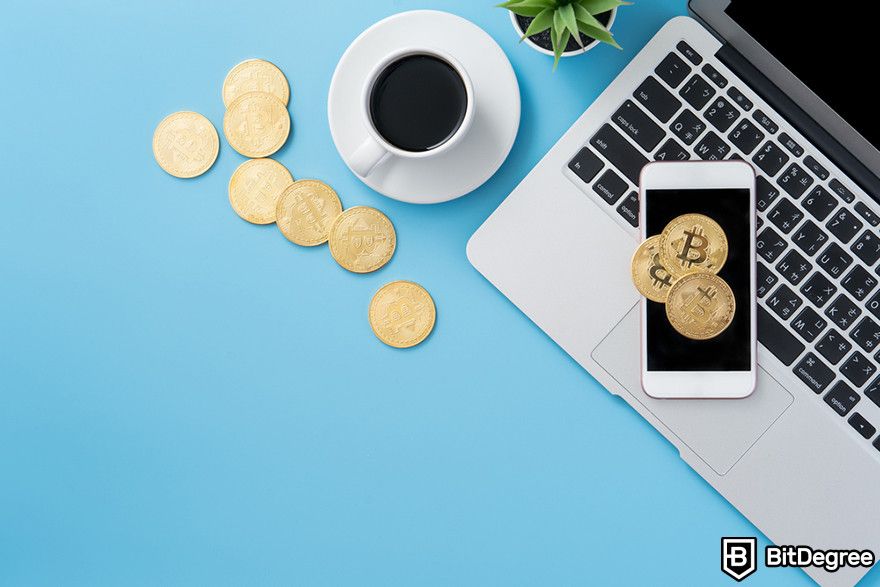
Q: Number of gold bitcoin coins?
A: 10